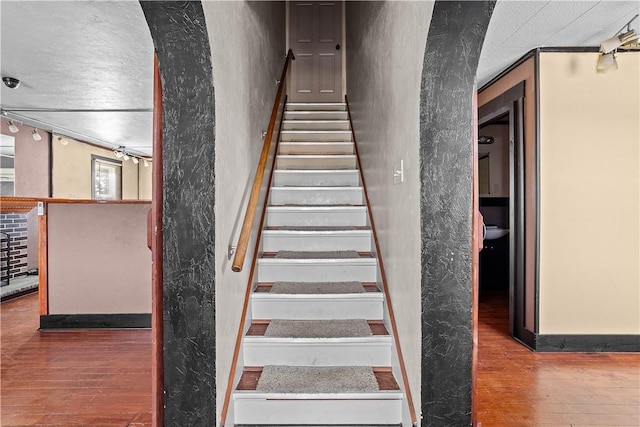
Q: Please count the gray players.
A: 0